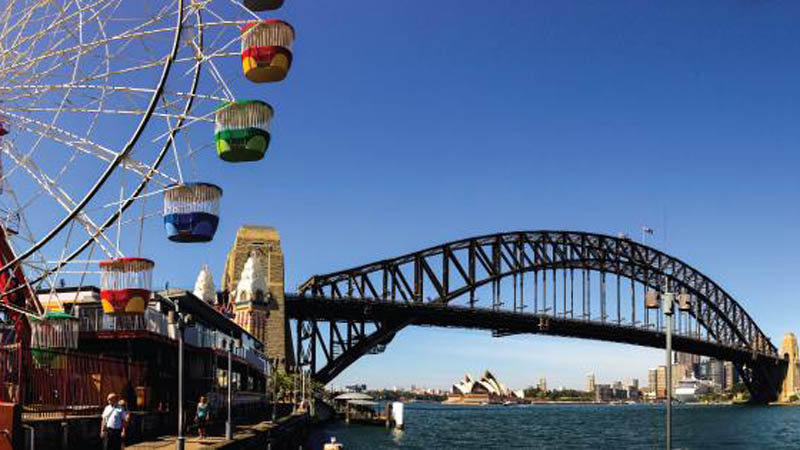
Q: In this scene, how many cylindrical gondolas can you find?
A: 6